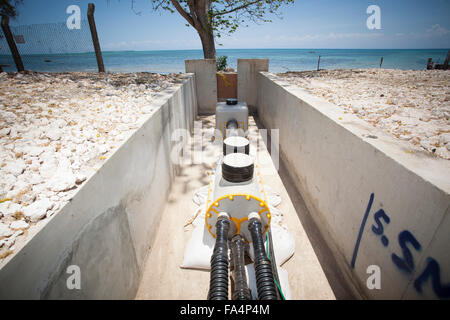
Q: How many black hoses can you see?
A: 3